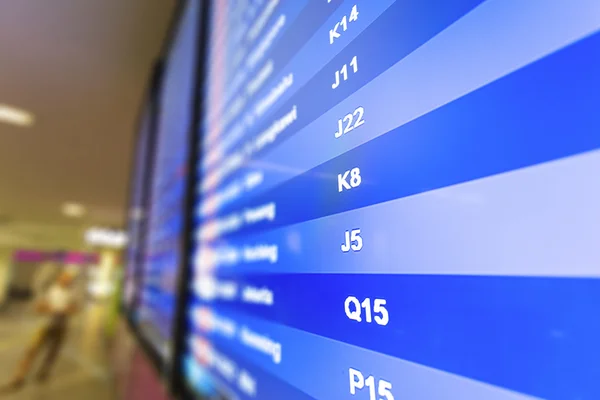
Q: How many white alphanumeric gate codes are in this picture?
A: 7